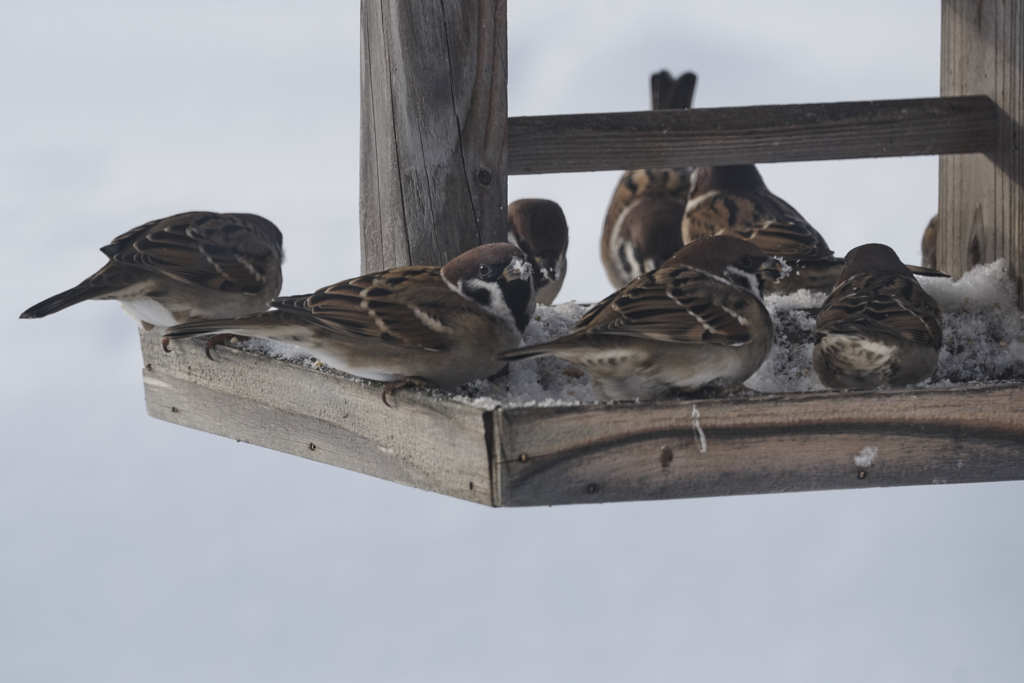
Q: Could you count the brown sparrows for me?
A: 8